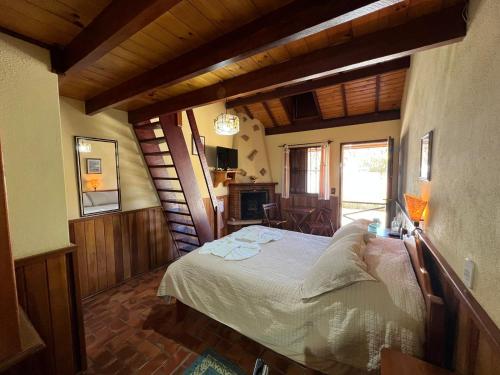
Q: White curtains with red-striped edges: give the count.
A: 2